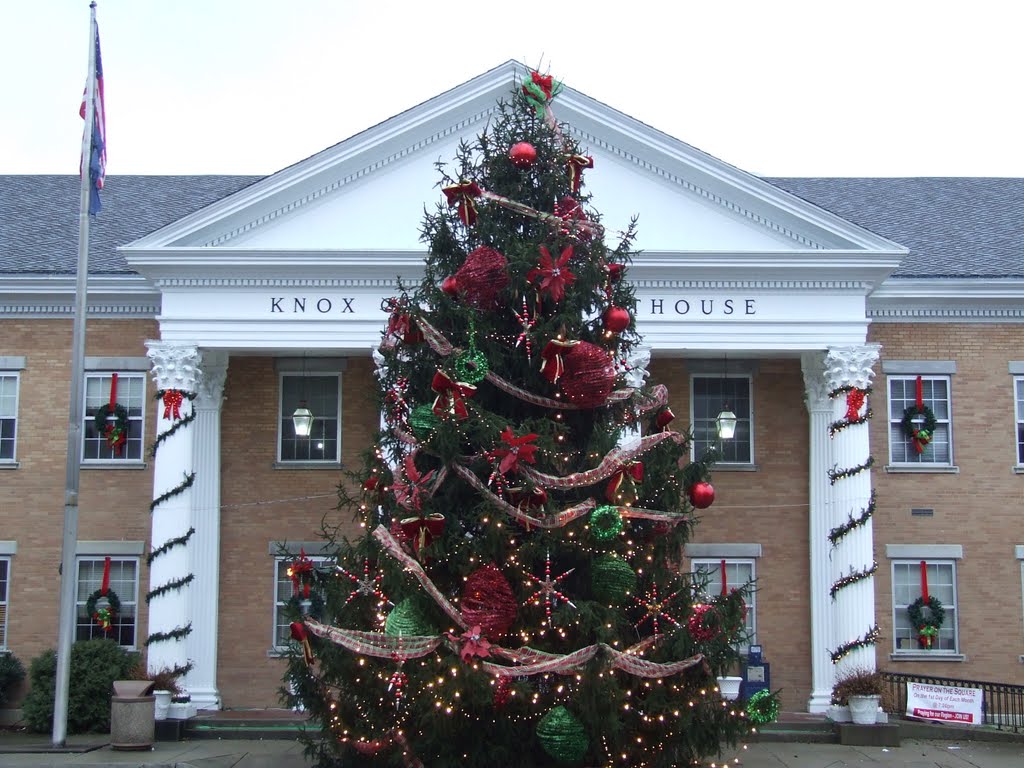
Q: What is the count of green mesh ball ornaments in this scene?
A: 4